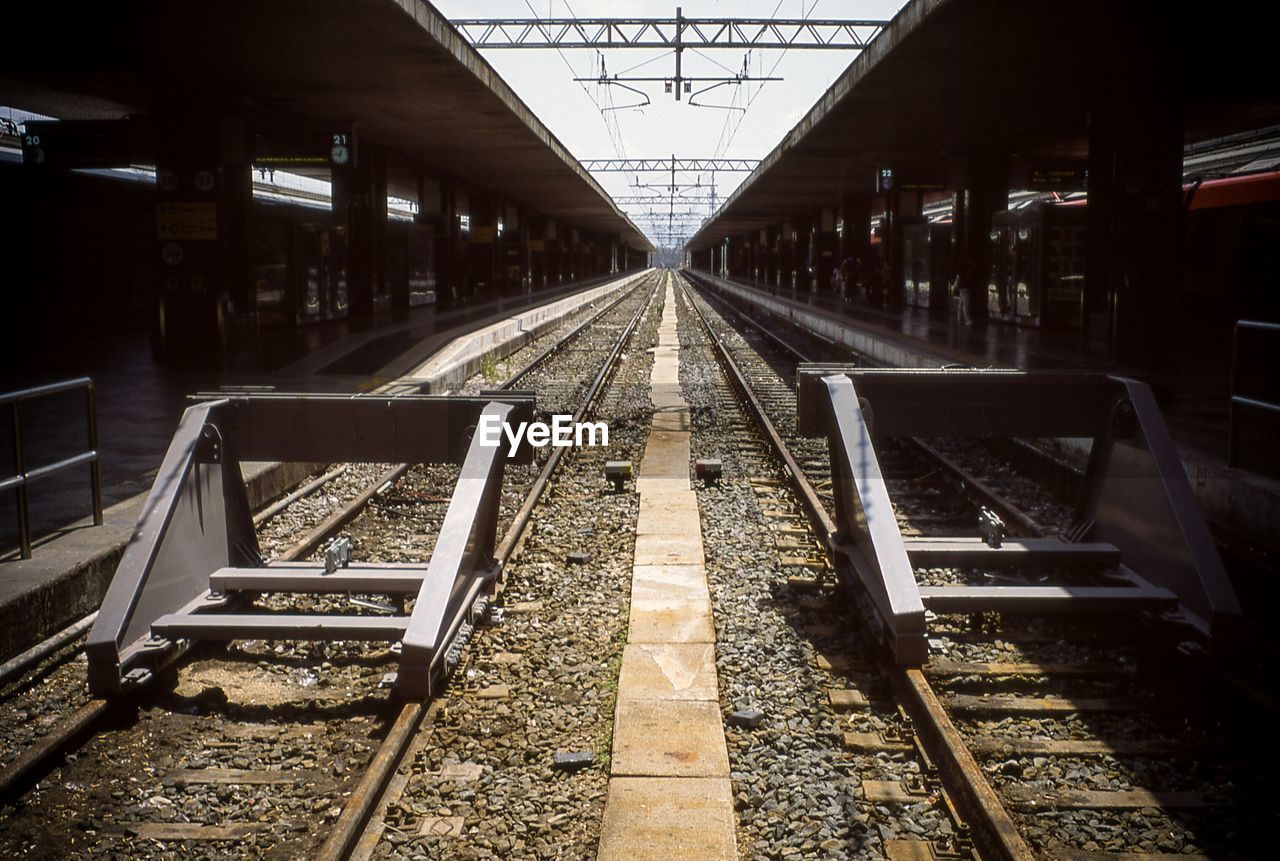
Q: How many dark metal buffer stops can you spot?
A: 2